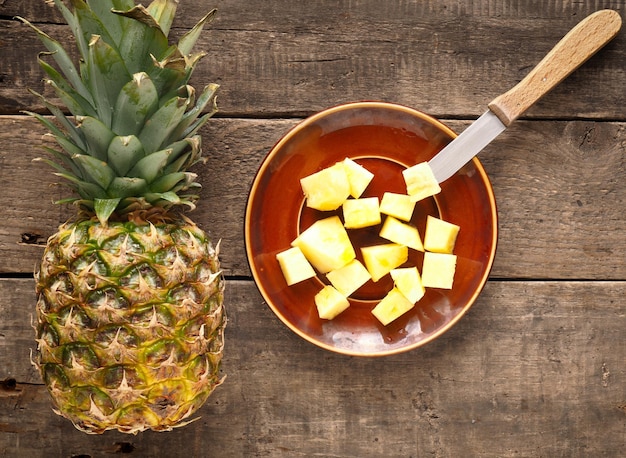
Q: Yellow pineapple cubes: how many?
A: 15